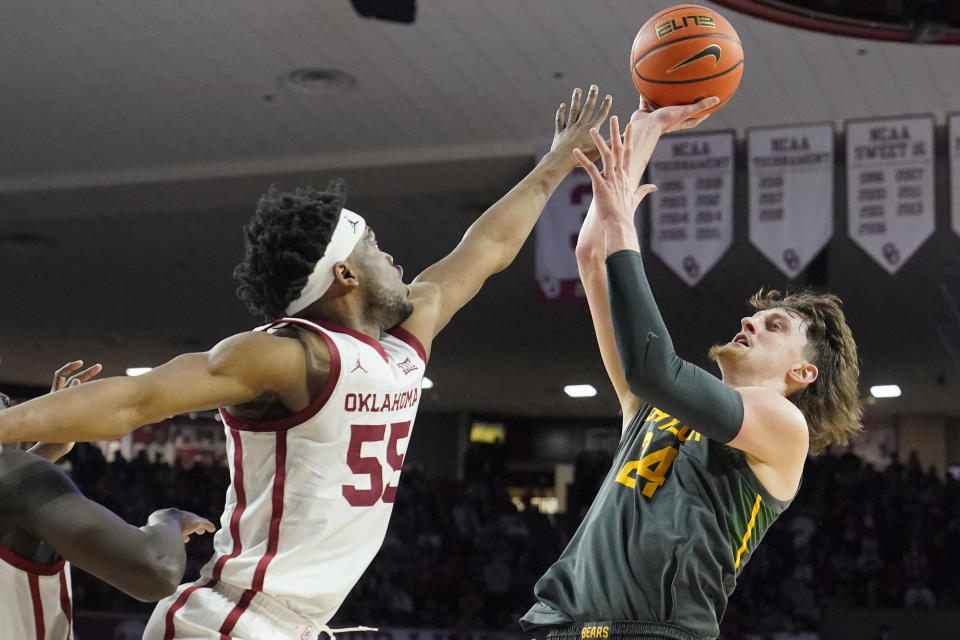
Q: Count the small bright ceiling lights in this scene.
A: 4